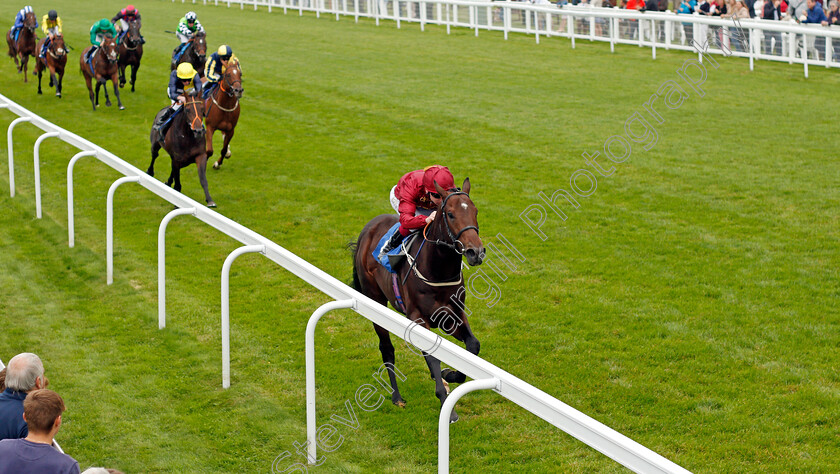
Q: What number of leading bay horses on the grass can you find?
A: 1